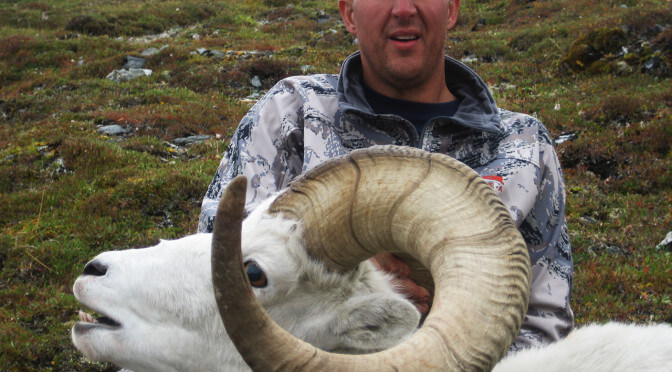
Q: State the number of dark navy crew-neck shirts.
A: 1